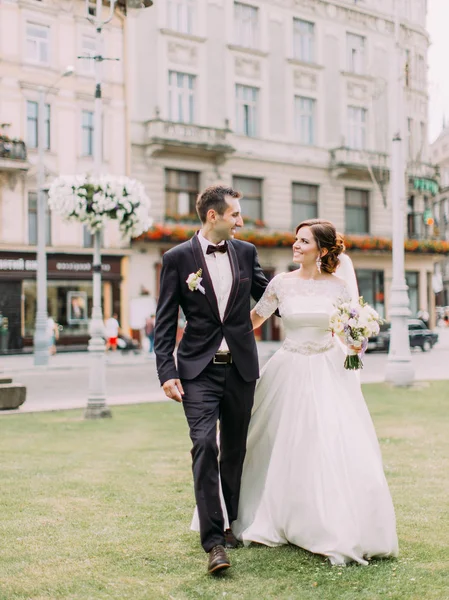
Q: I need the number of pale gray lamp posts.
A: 3